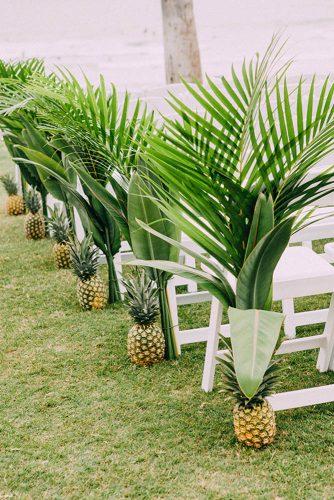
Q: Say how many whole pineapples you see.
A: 6